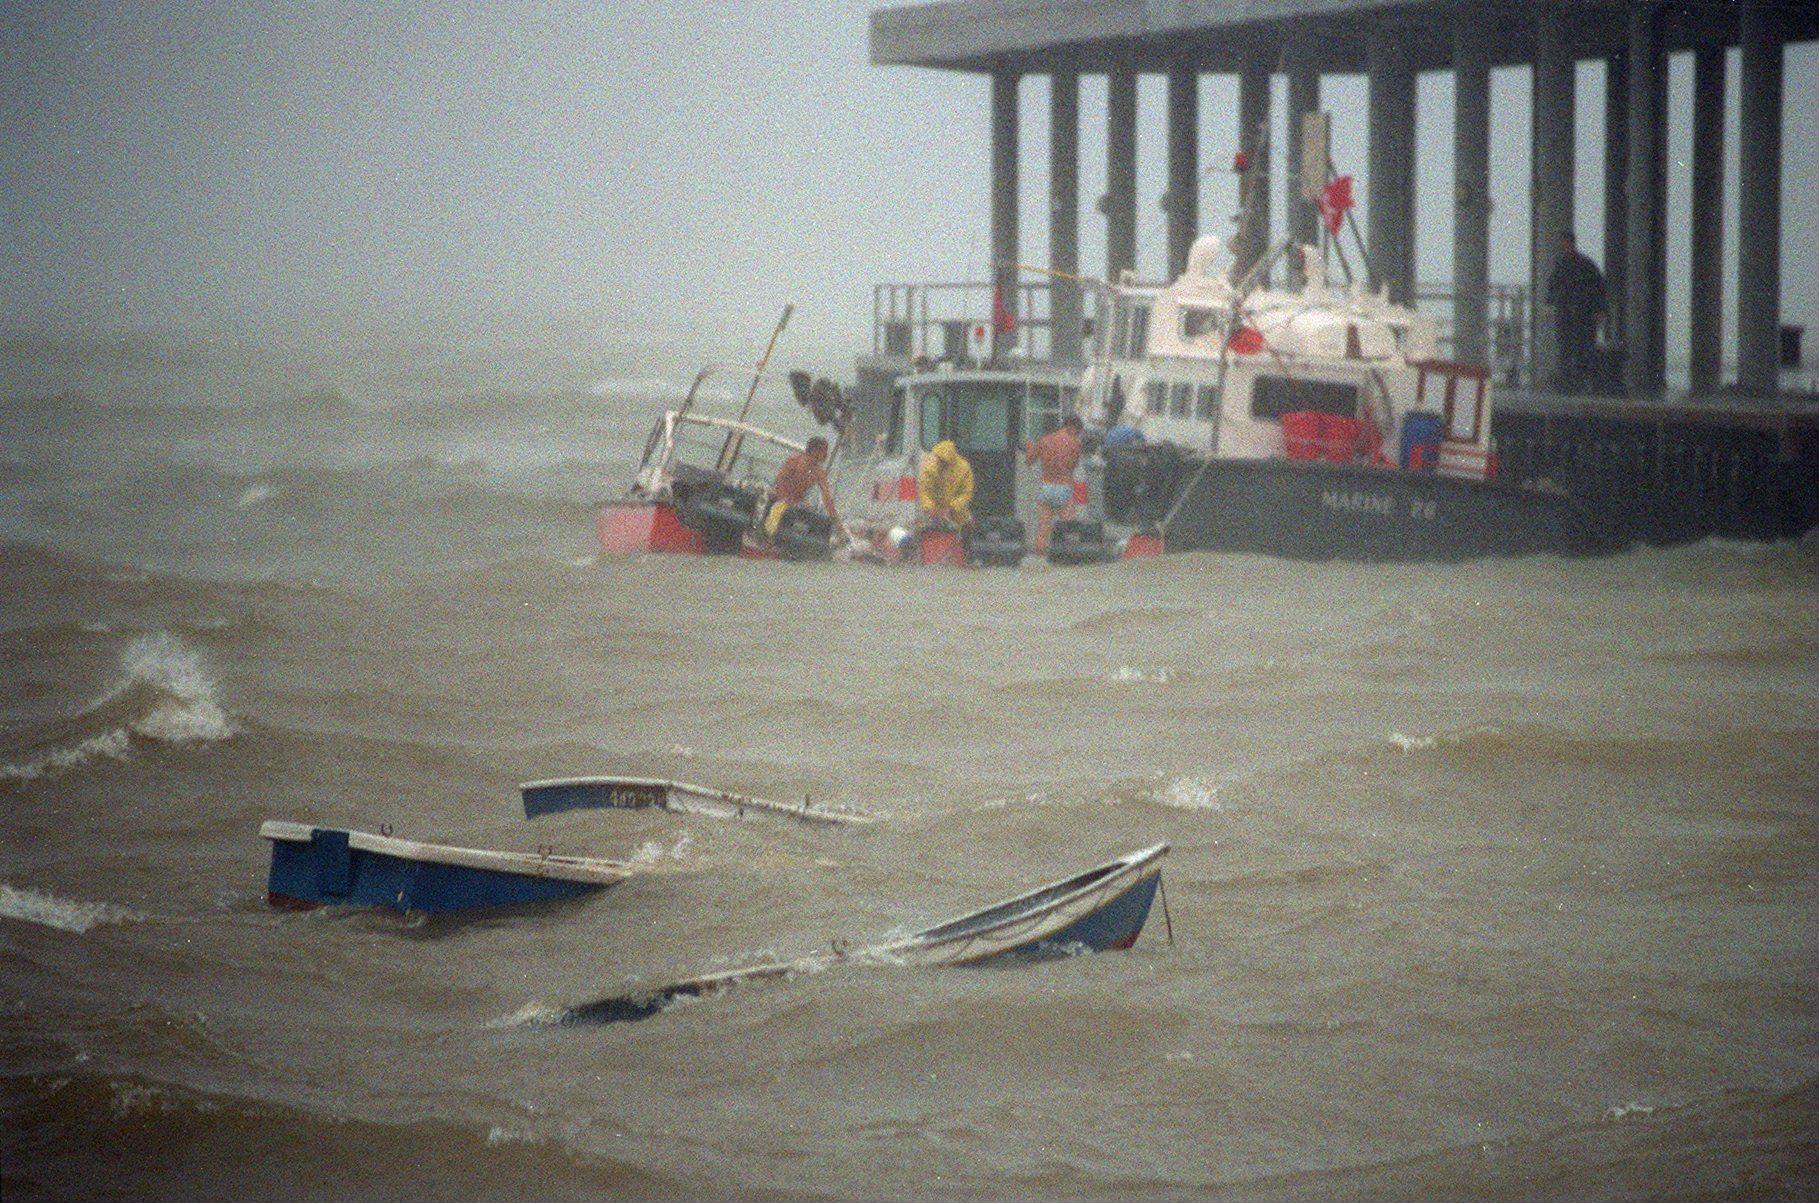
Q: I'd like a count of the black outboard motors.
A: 4